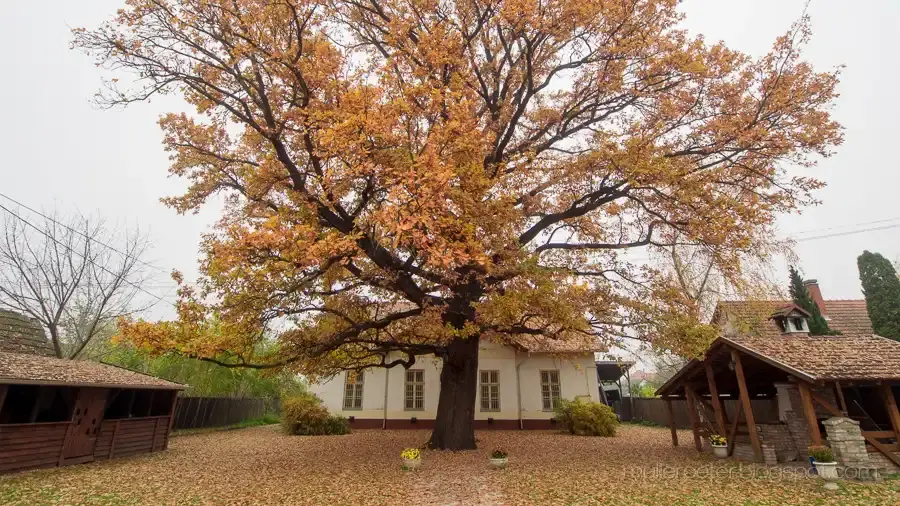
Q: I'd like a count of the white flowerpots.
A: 4